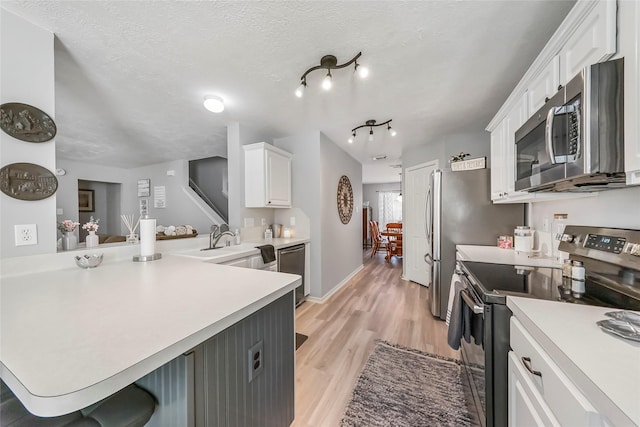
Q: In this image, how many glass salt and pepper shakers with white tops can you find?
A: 2